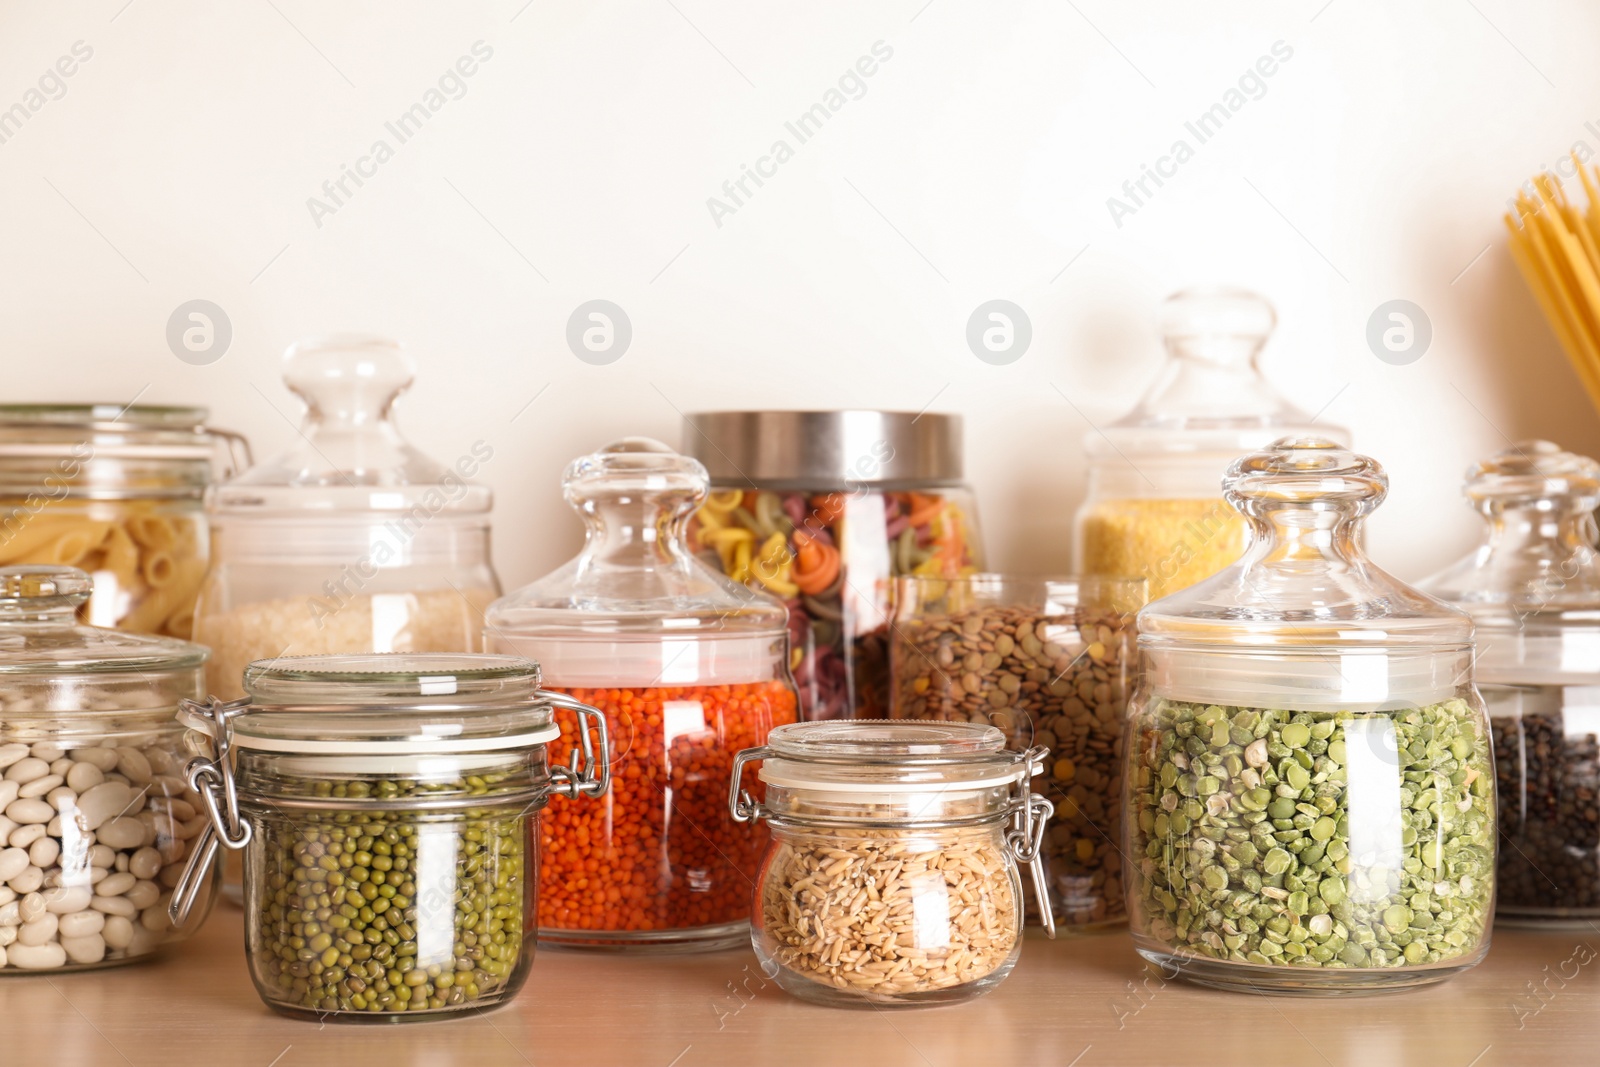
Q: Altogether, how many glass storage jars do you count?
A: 11